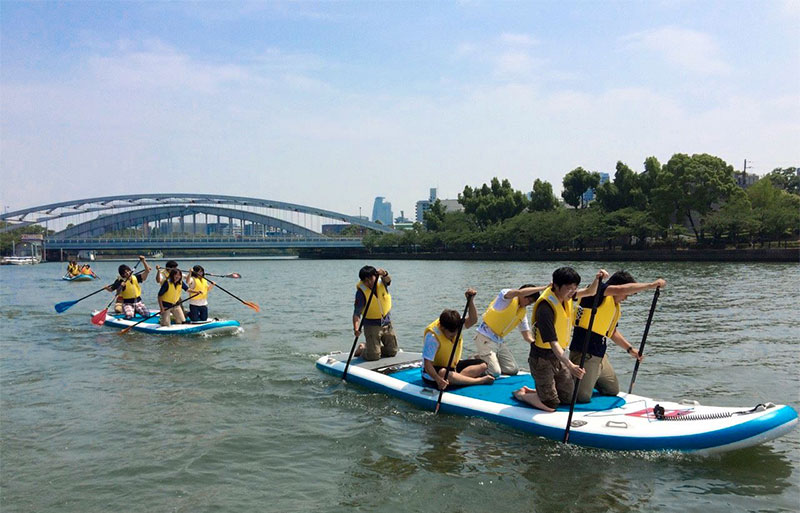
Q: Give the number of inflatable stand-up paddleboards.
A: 3